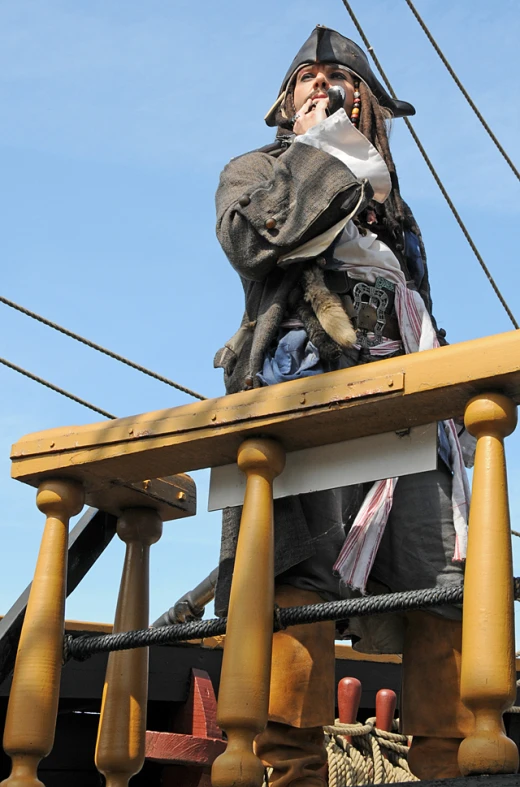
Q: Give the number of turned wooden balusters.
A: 4